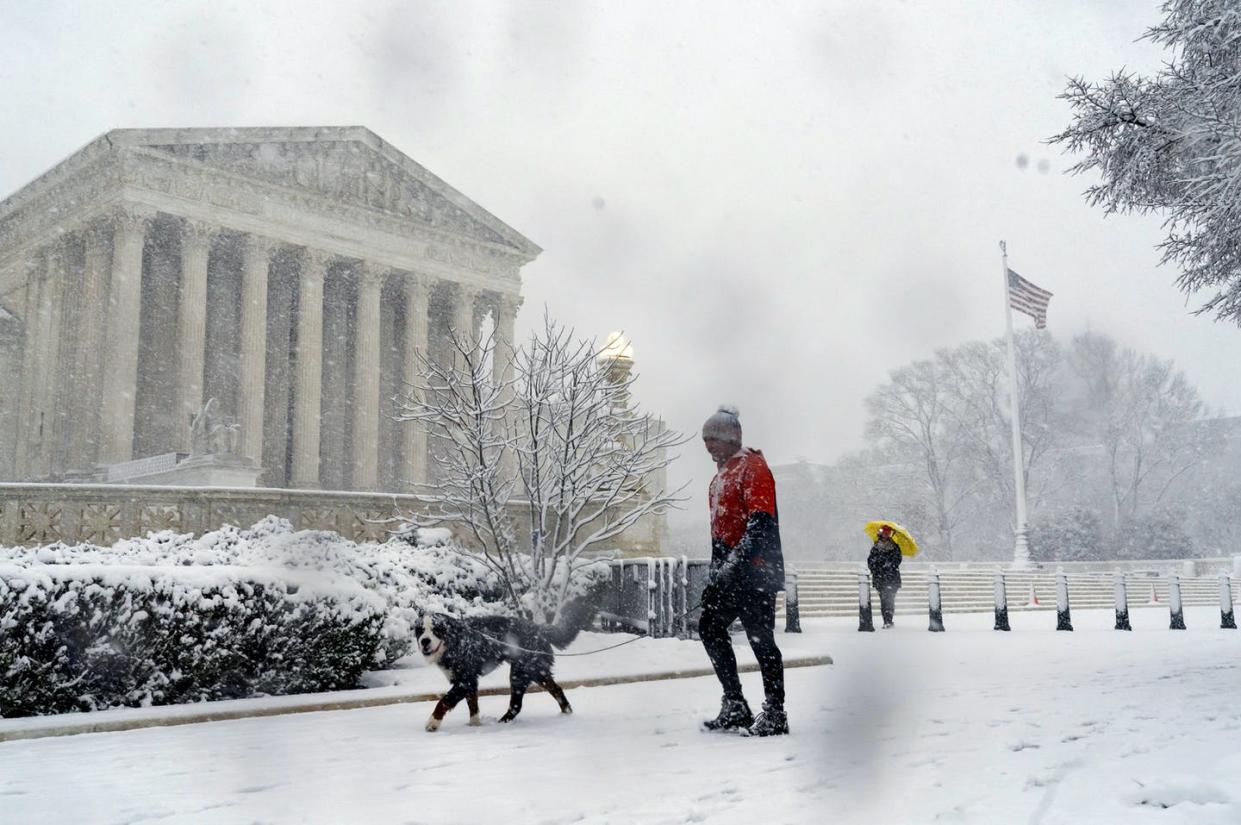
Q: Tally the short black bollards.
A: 8